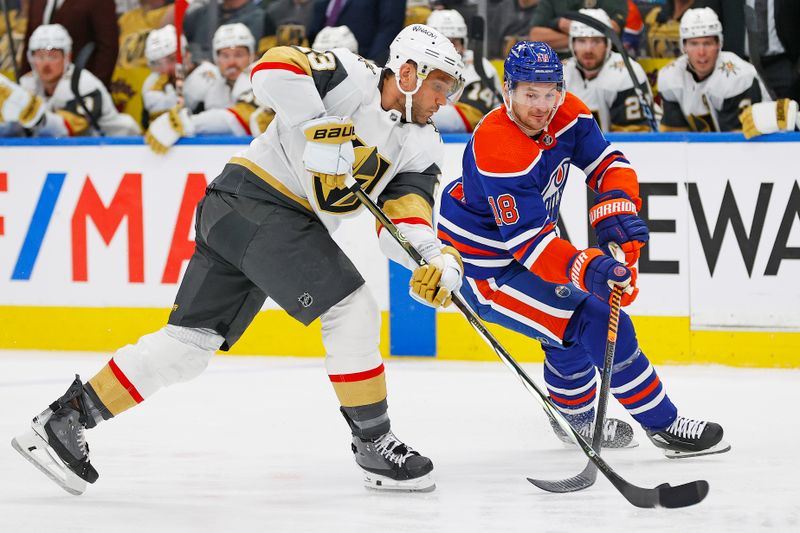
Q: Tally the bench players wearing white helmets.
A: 7